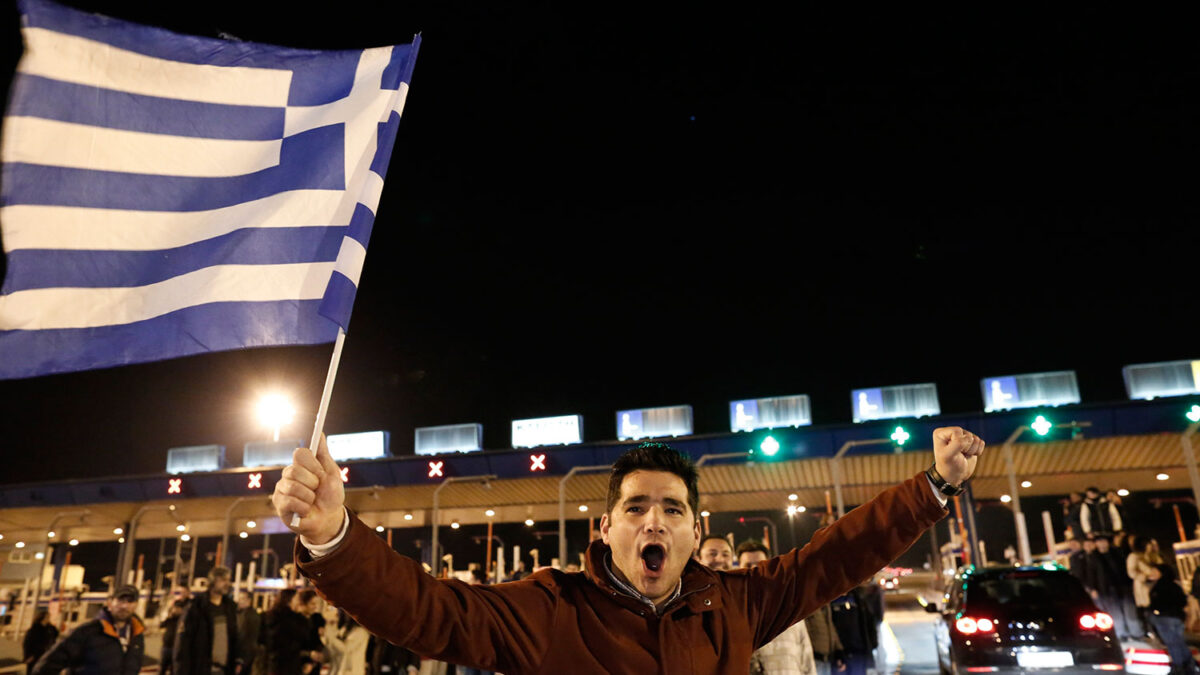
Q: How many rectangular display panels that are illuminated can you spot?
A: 10